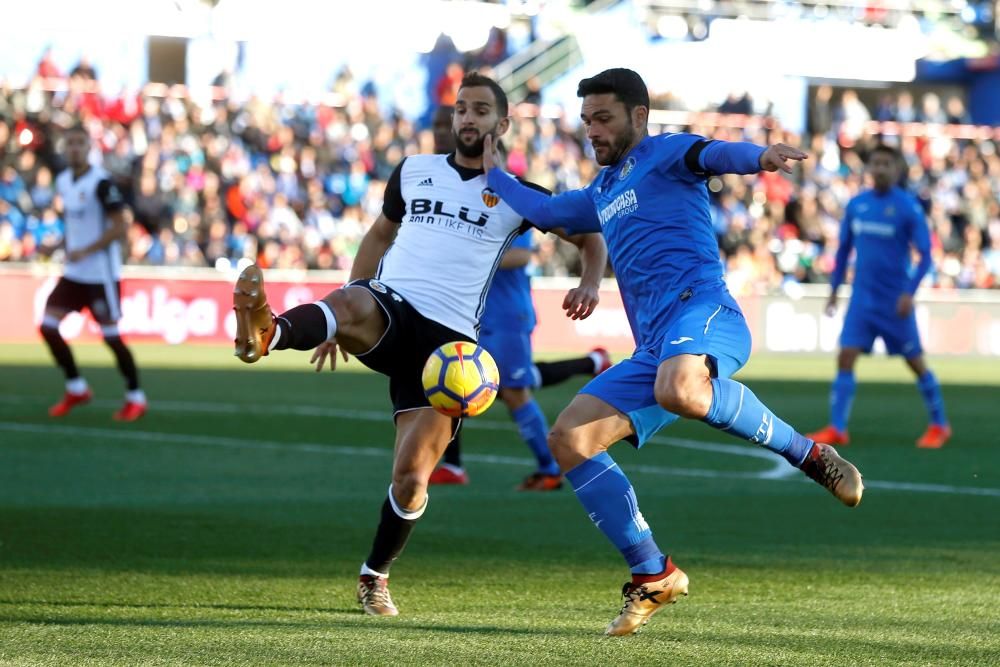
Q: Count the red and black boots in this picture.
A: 1